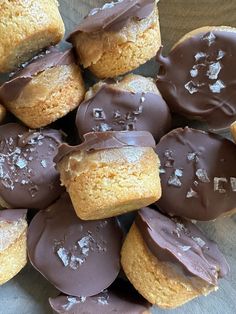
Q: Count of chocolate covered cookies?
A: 11